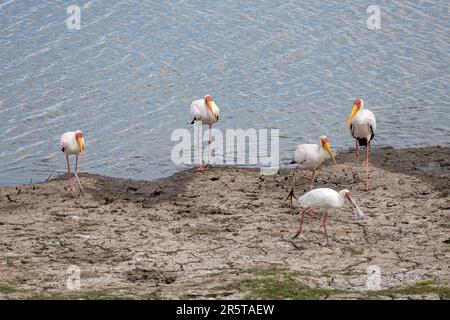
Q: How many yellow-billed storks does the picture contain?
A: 4